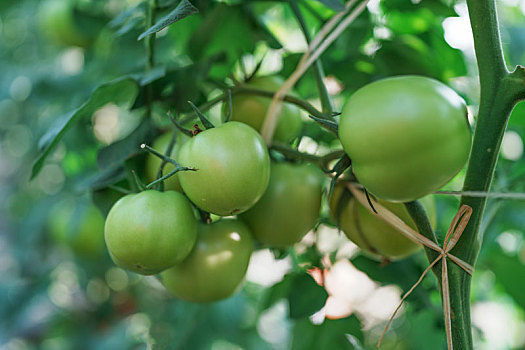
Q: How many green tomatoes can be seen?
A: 8